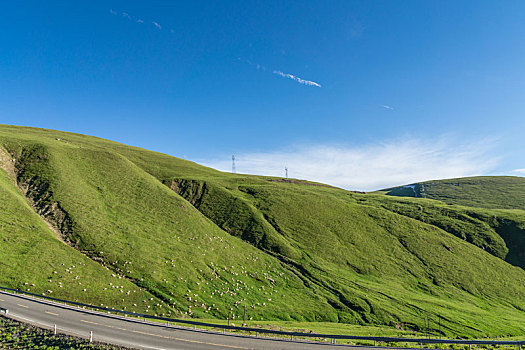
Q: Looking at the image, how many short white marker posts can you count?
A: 2